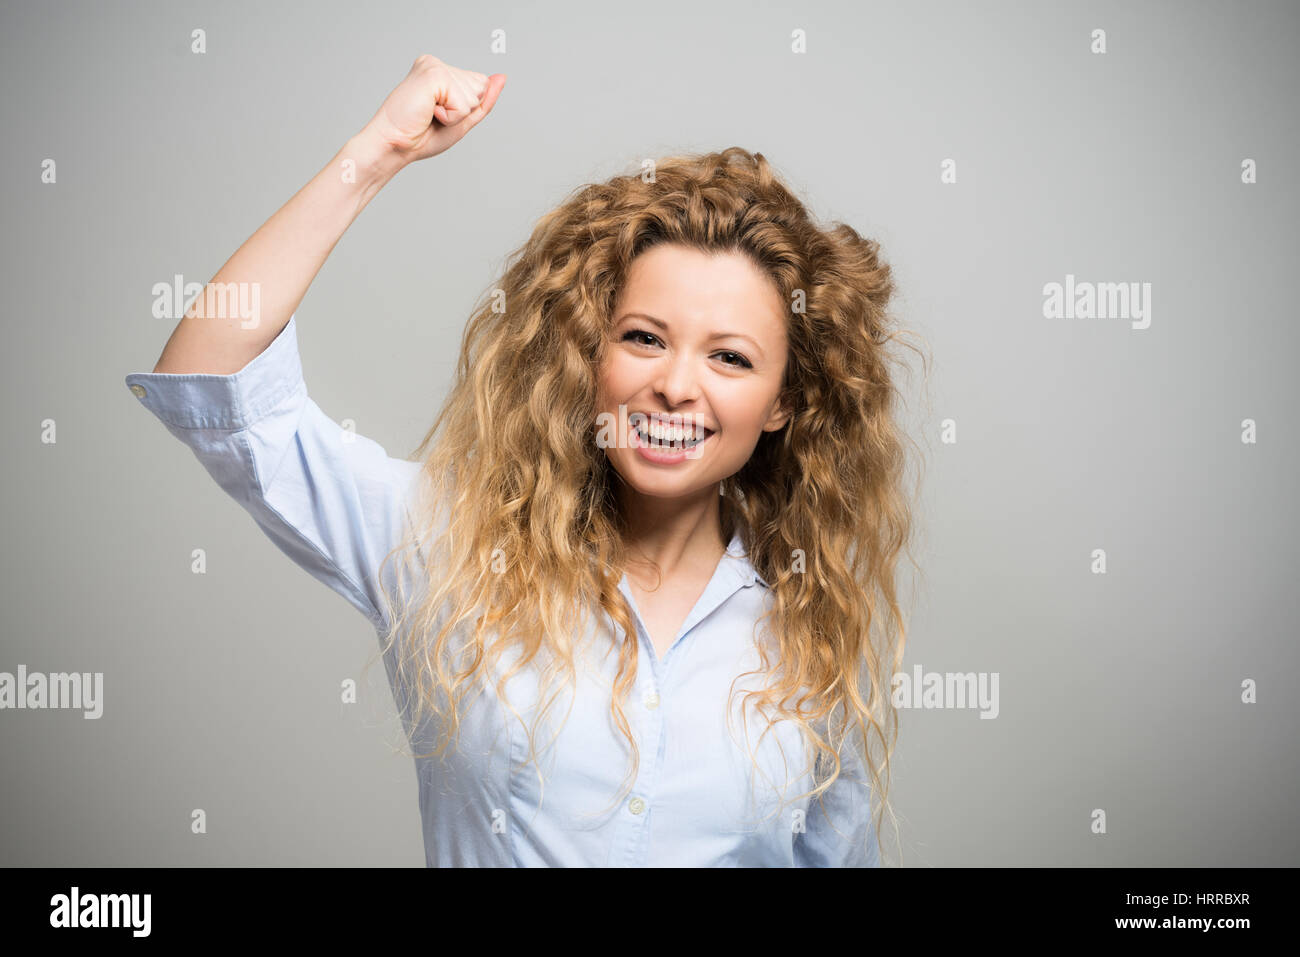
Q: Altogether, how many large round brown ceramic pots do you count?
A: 0